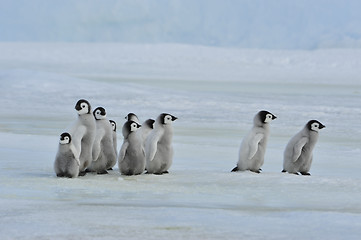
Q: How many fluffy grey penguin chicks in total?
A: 10